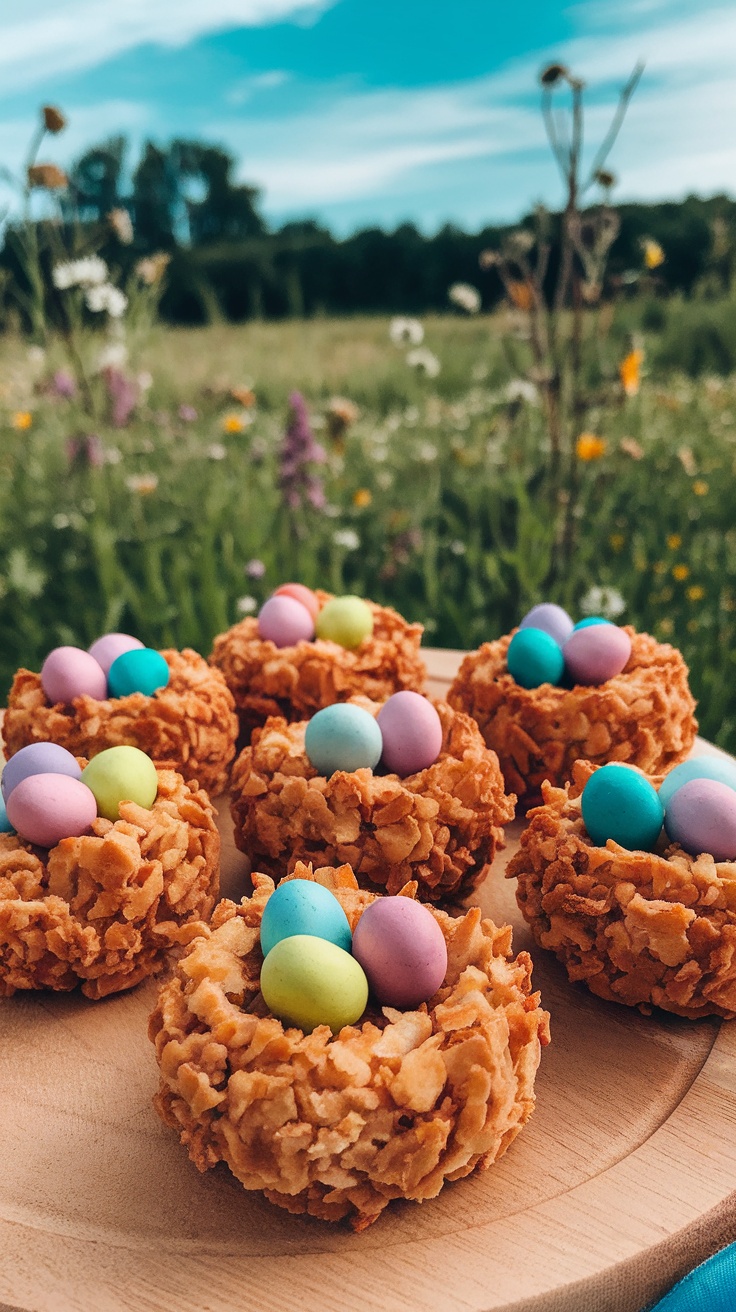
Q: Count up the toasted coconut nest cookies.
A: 7